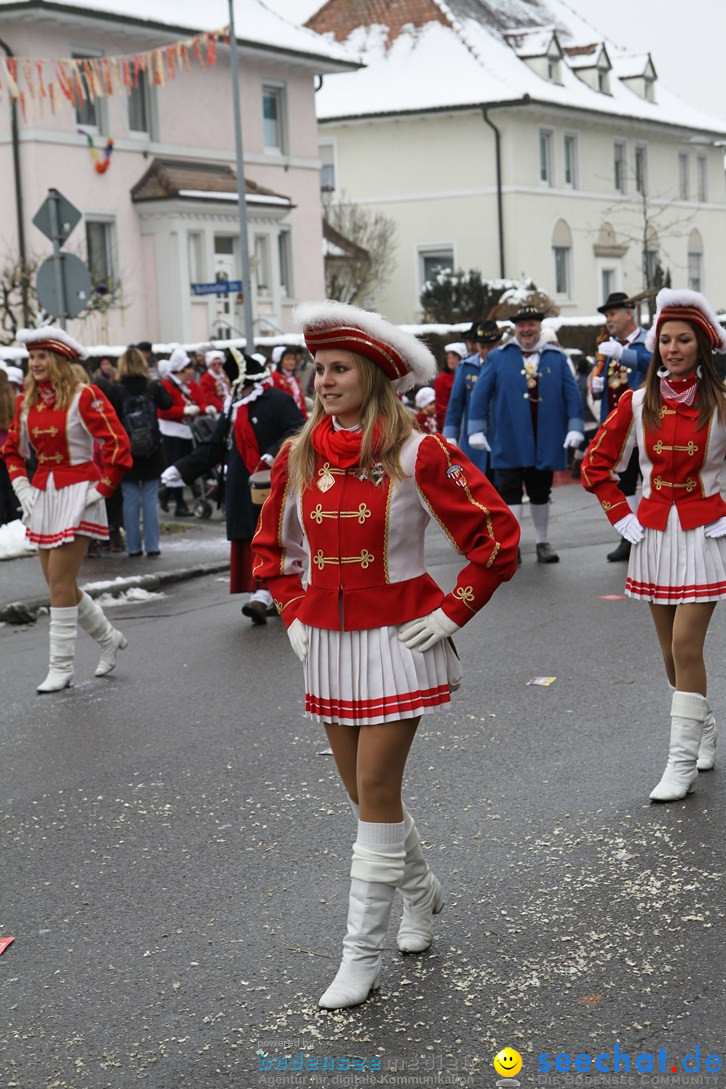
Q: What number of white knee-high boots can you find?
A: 6